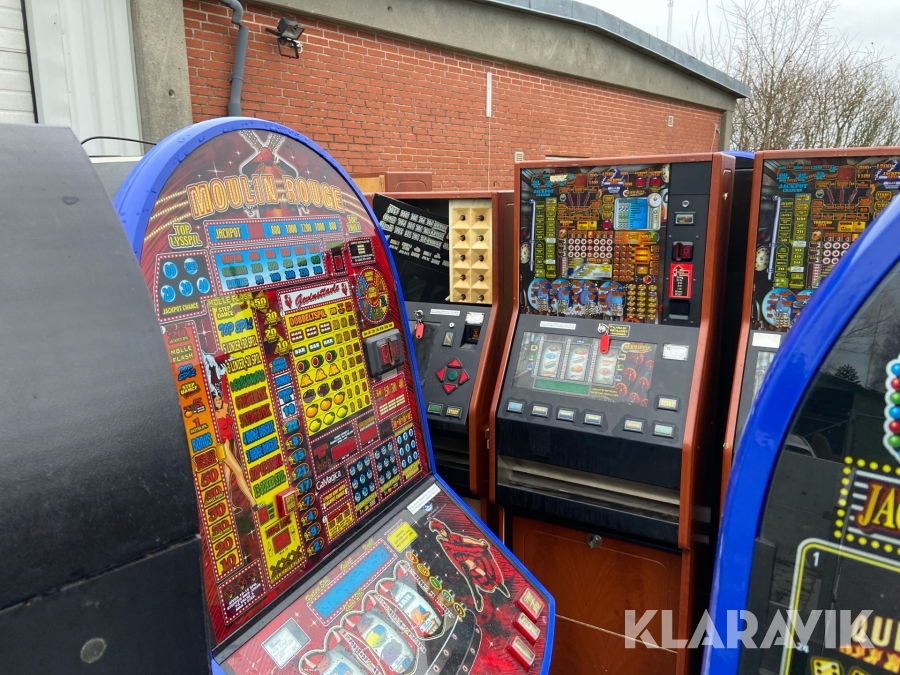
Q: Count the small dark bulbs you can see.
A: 10